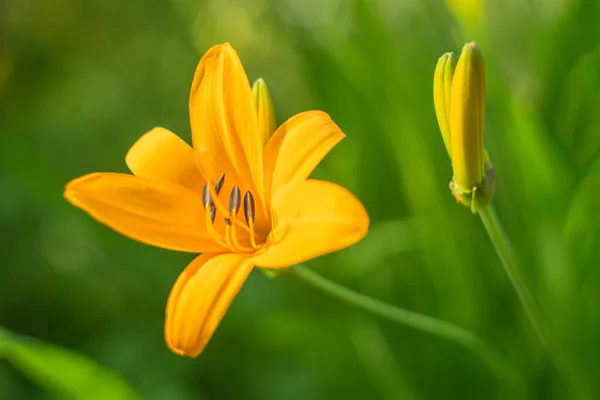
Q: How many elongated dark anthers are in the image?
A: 5